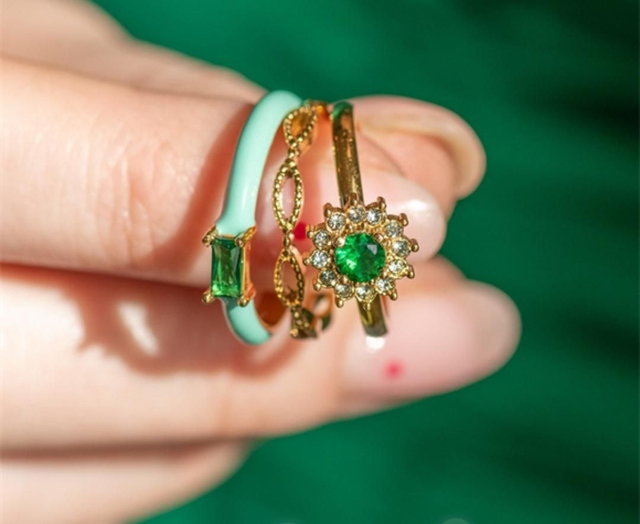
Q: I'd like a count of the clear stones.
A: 12